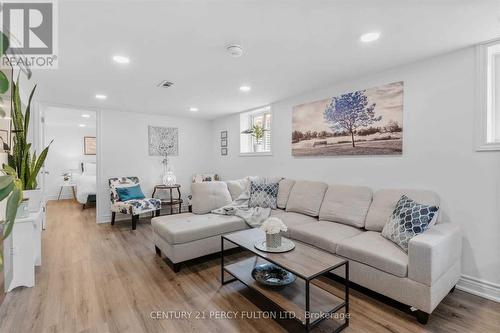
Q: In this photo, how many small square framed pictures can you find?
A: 3